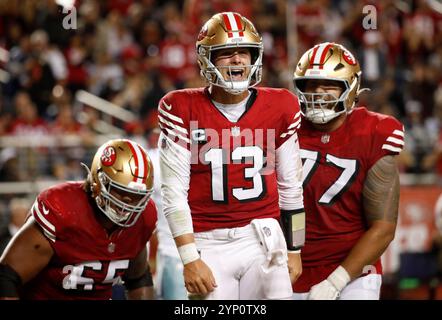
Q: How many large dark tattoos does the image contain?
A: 1